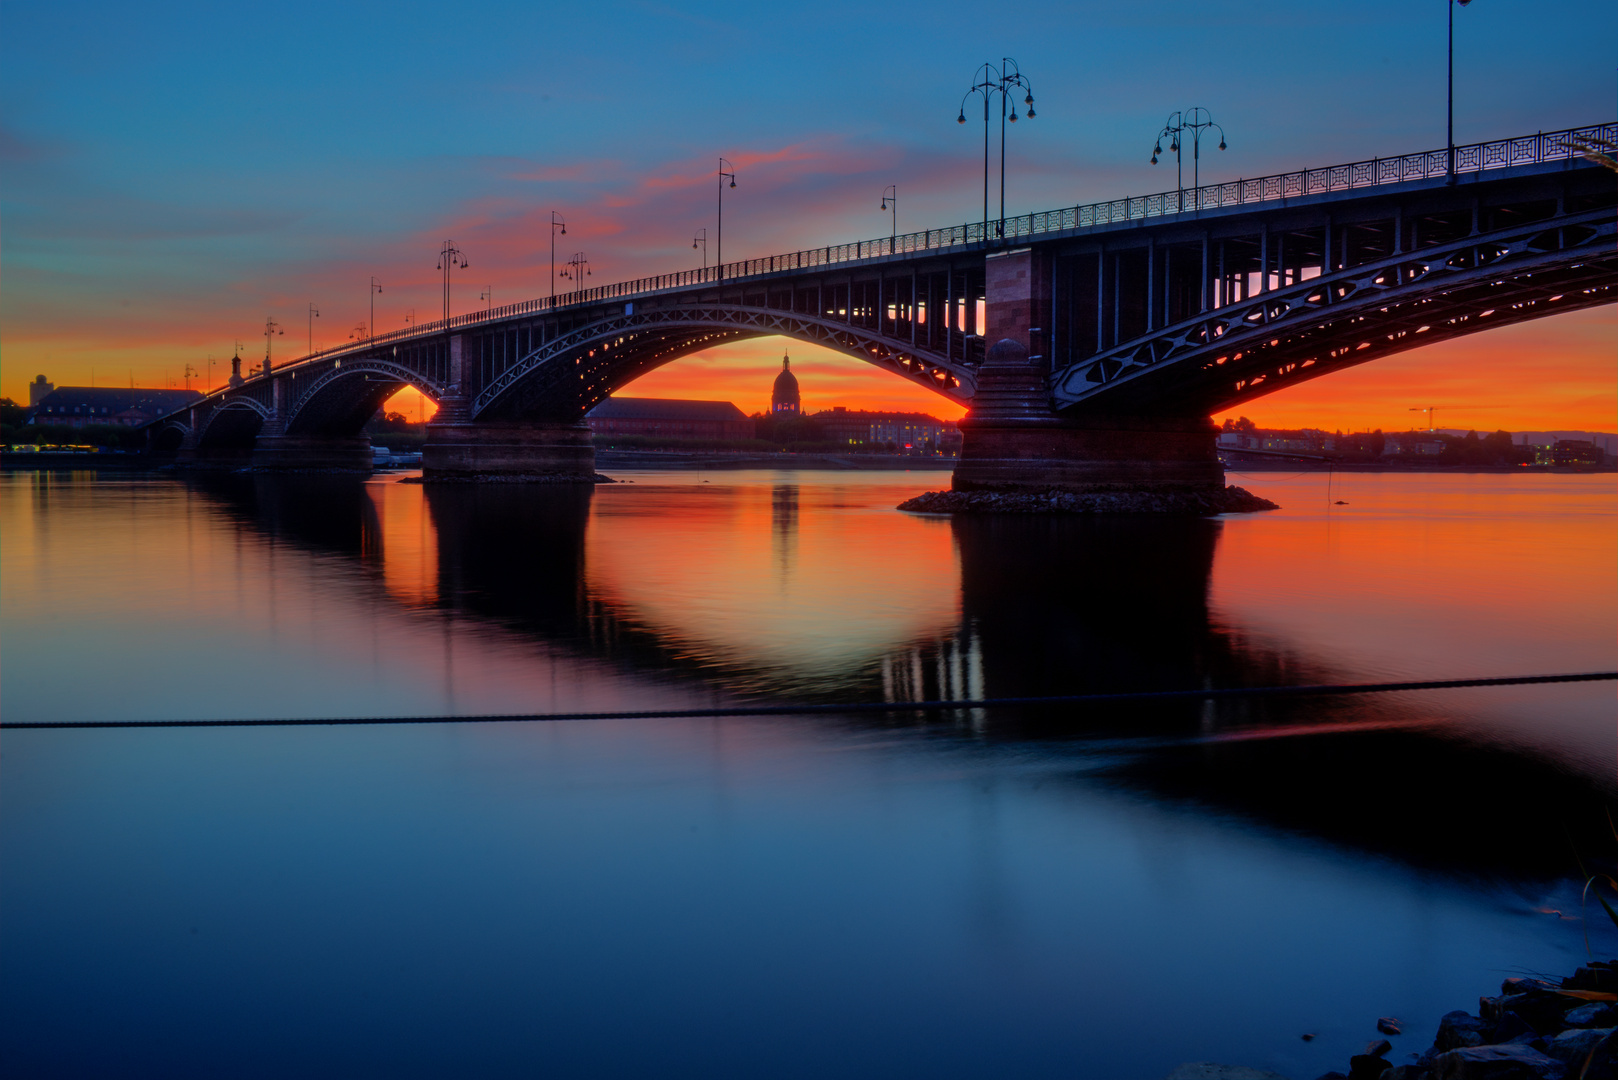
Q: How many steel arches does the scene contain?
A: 5